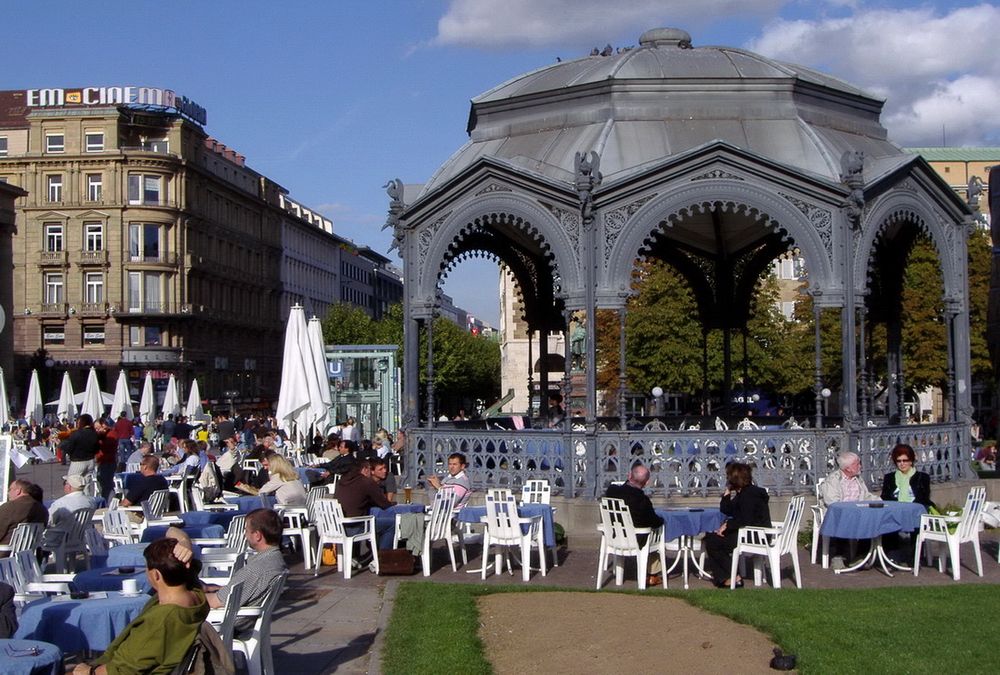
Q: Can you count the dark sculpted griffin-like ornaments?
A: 4